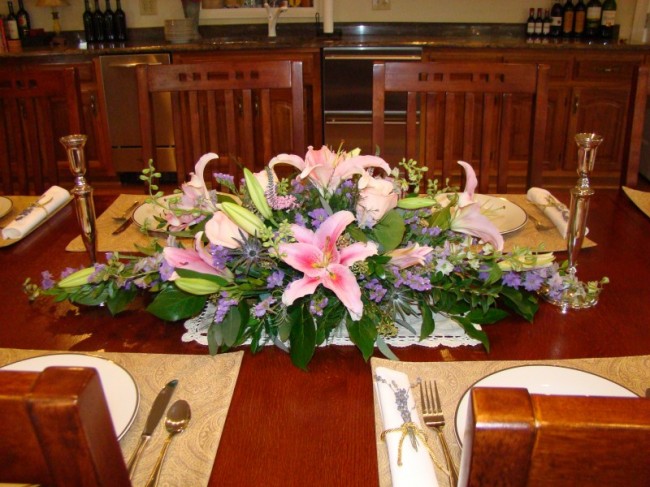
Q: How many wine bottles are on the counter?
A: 14